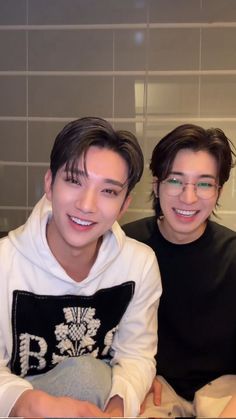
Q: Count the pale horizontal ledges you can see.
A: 5